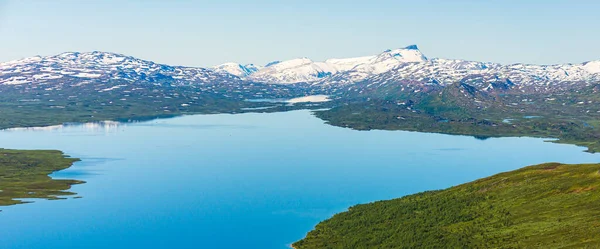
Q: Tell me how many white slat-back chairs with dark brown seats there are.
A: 0